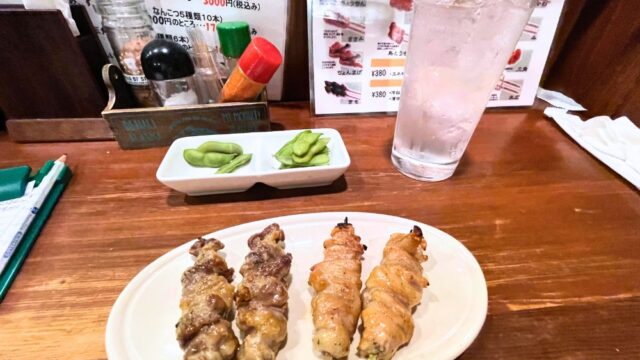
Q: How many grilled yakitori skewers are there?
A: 4